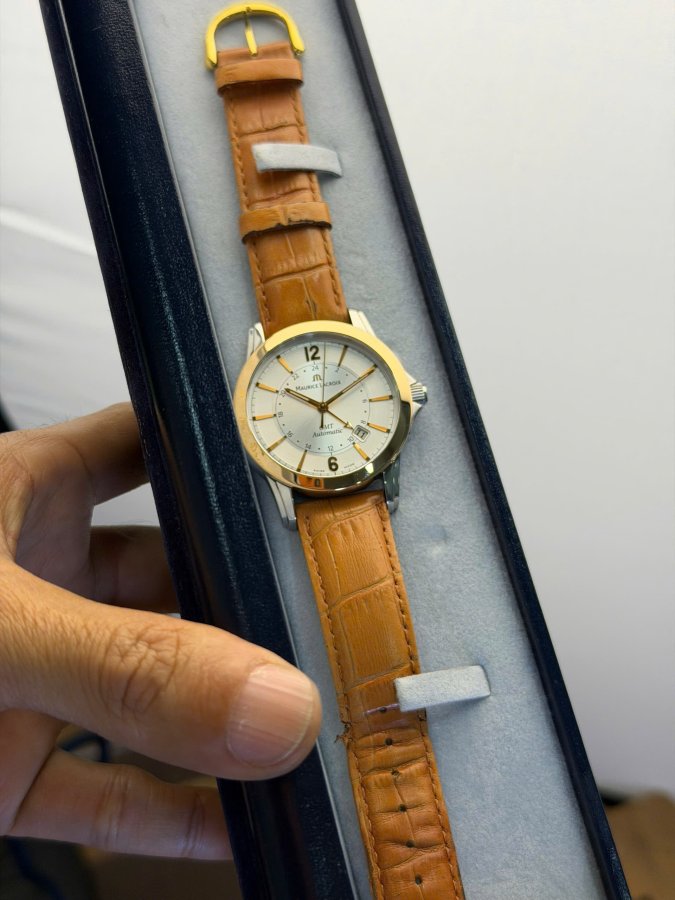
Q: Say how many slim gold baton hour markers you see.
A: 10